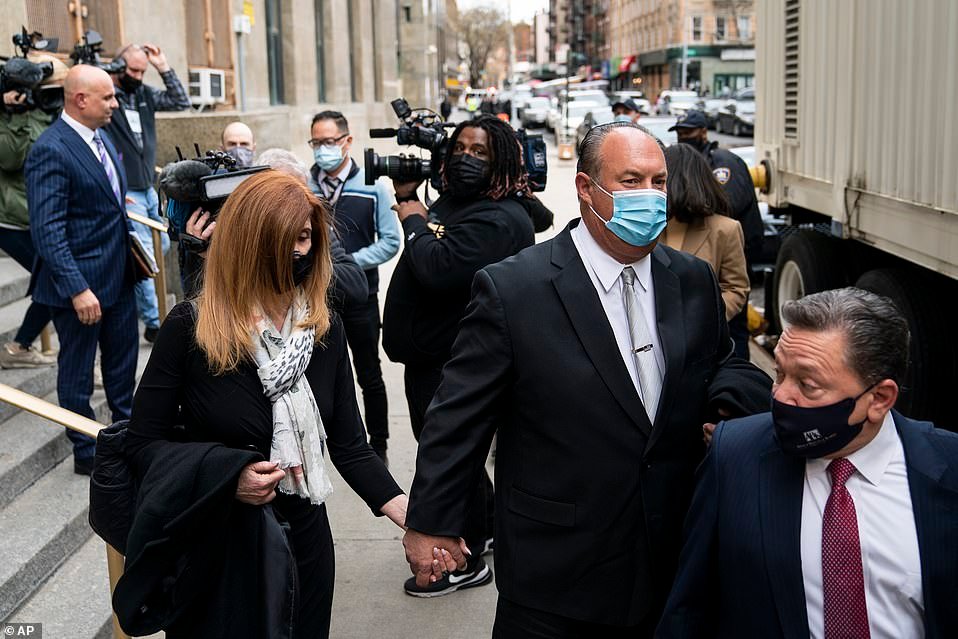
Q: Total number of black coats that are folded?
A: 2